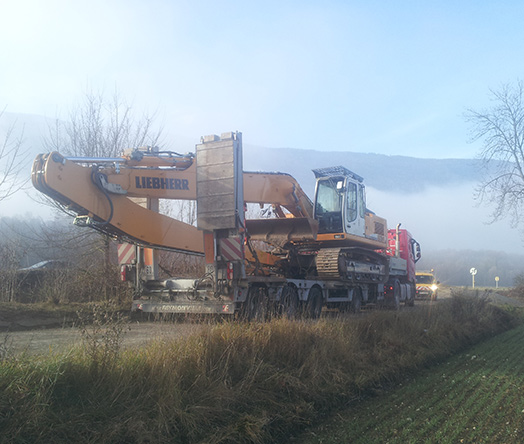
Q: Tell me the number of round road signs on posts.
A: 2